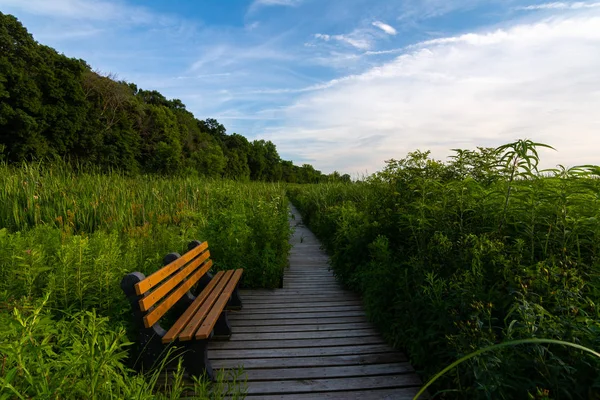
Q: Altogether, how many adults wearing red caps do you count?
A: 0